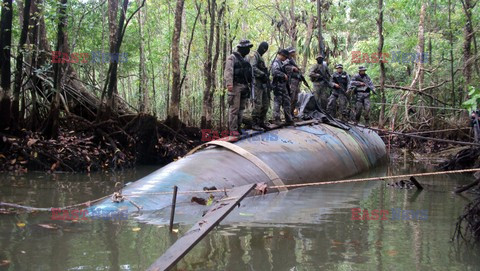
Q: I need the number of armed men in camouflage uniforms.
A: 7